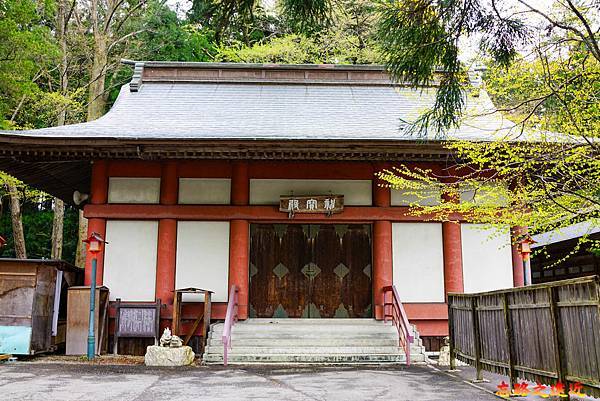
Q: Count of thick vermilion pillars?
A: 6